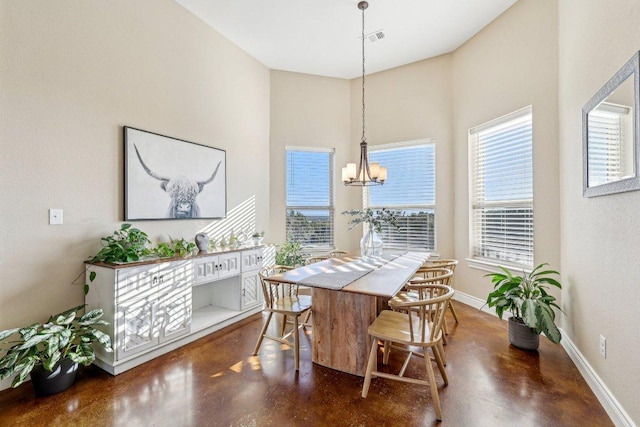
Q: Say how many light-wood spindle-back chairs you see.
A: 6